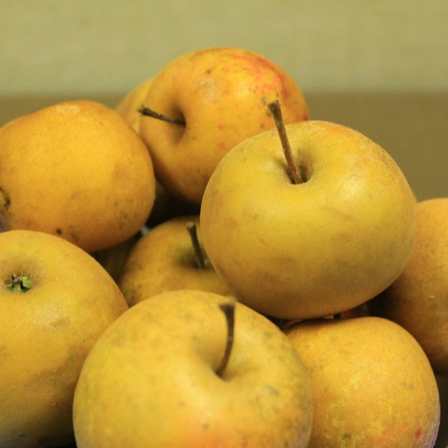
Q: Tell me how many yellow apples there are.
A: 9